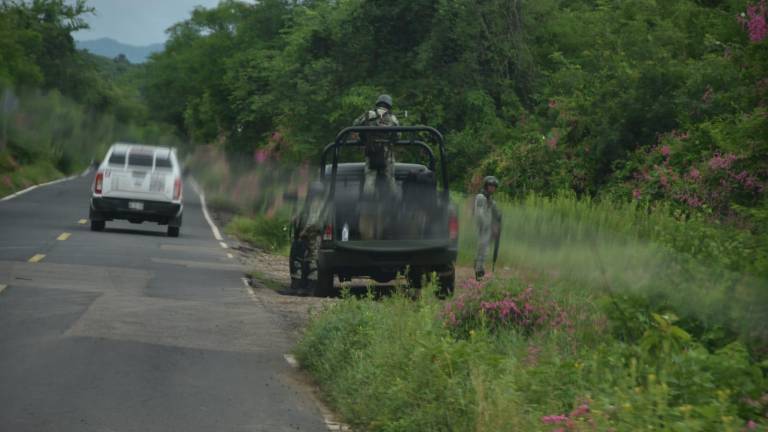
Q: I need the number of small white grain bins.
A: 0